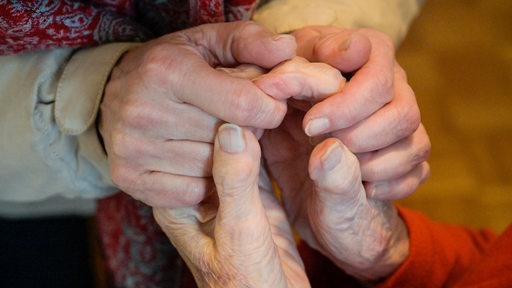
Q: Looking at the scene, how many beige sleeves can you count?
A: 2